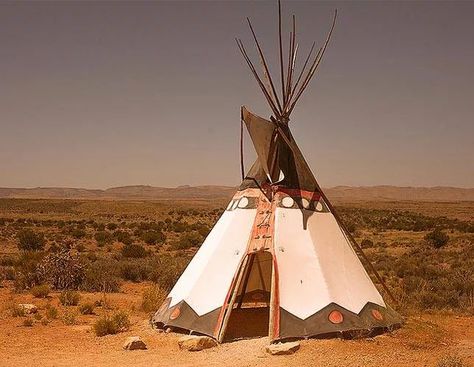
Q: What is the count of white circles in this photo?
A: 6